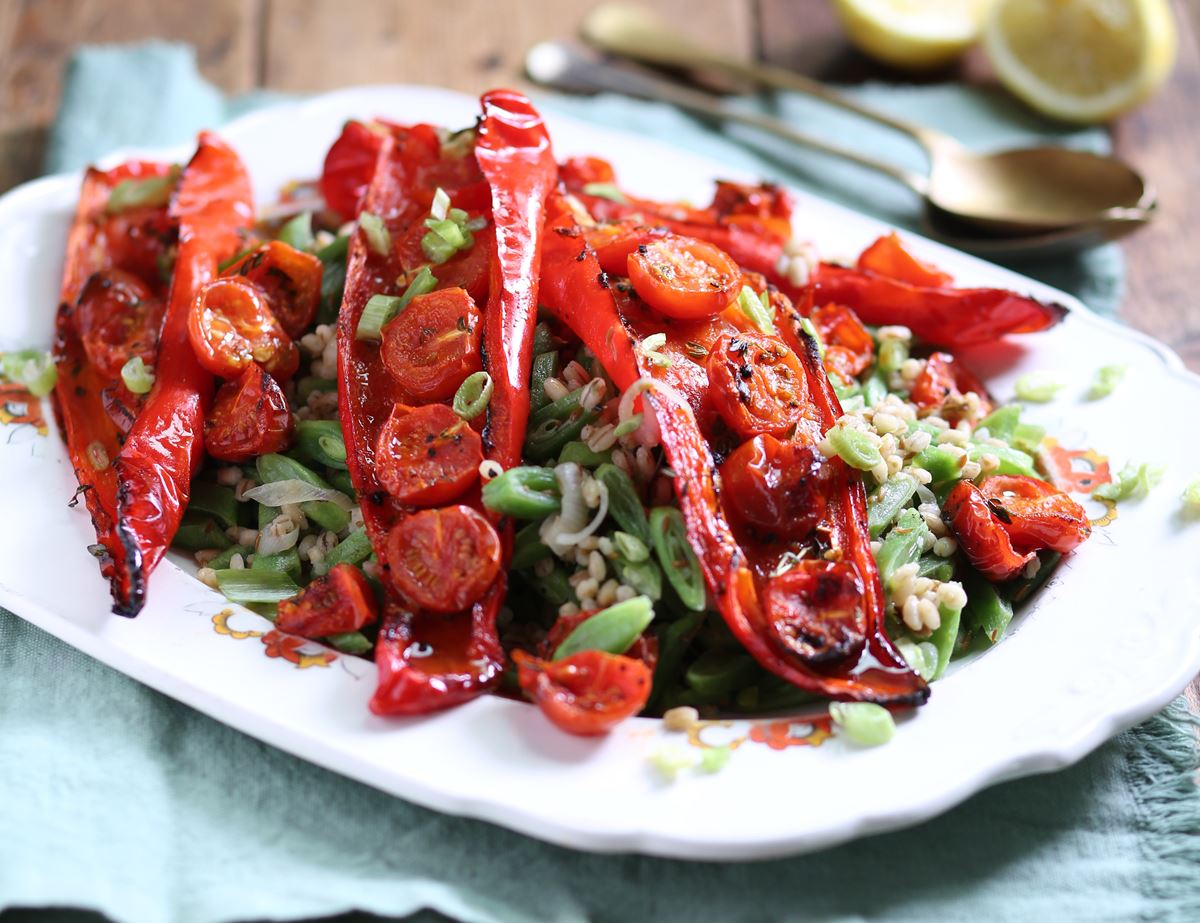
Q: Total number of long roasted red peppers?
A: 4